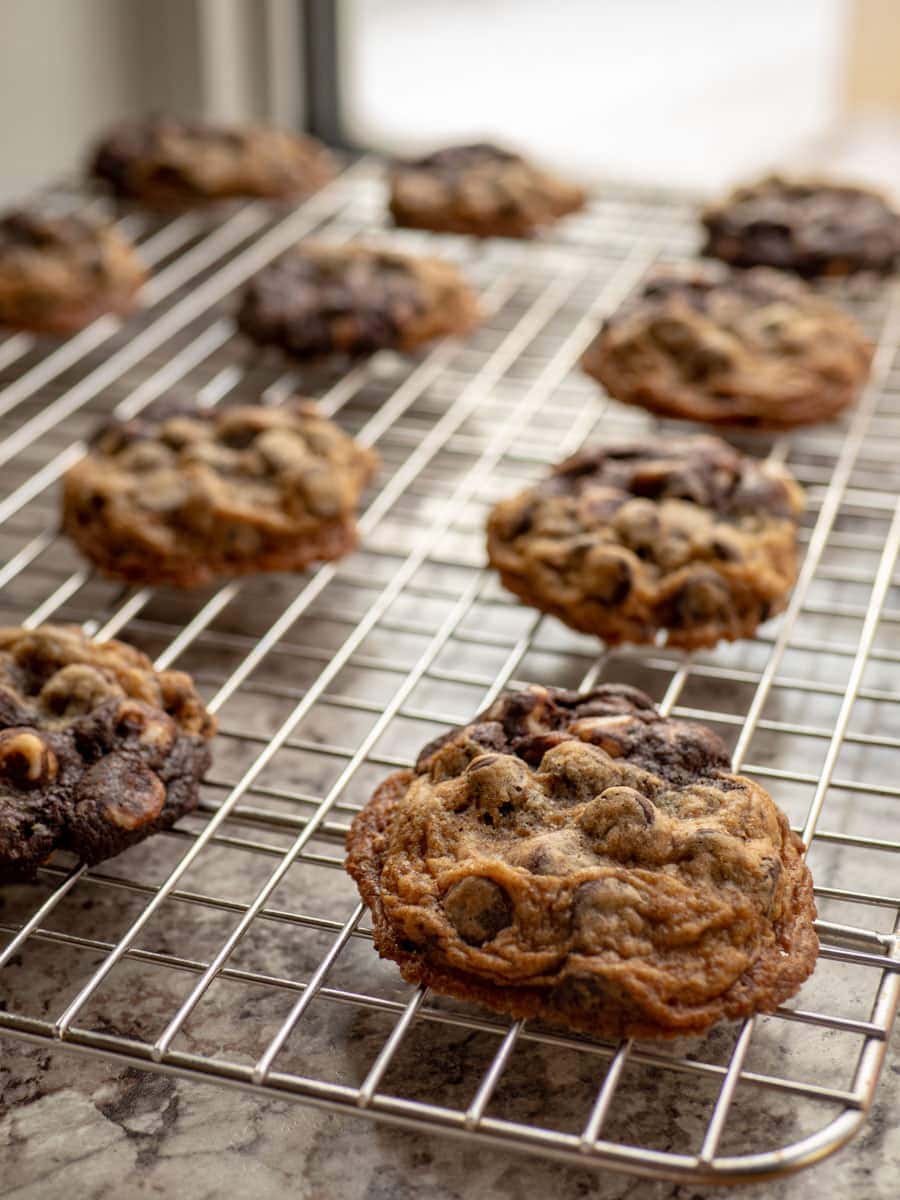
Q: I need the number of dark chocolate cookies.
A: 3